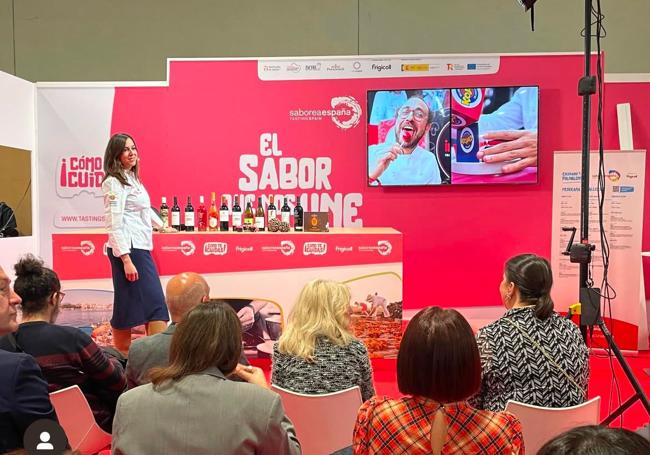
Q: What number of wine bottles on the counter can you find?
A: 12